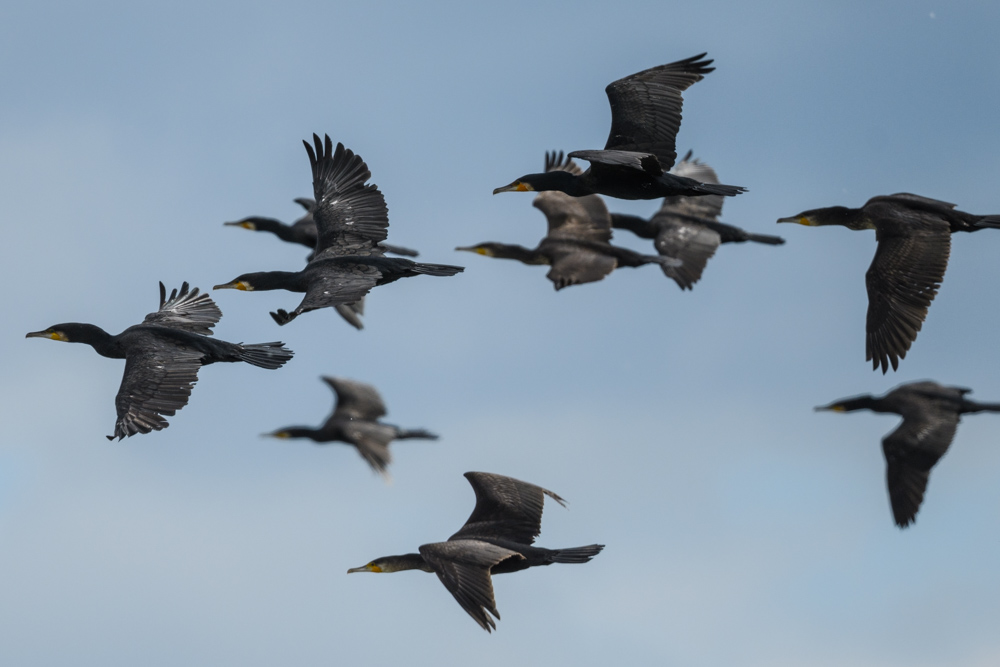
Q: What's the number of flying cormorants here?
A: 10